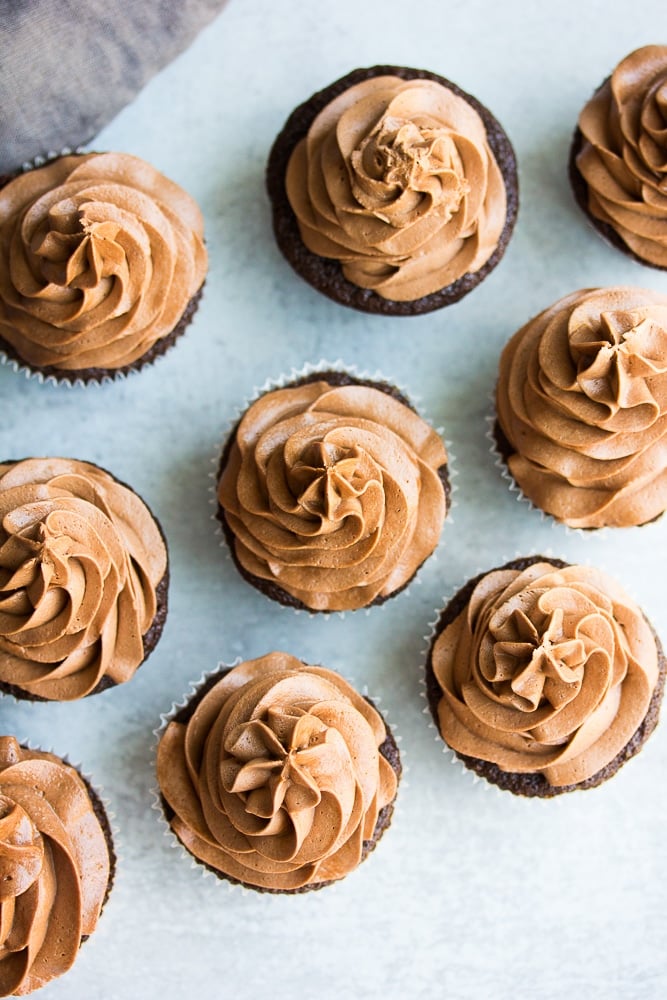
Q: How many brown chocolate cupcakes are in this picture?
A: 9